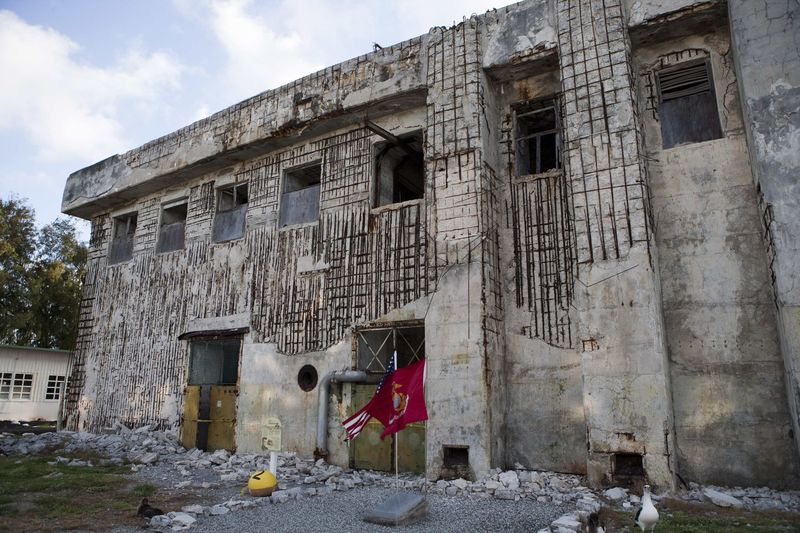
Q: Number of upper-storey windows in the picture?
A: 7